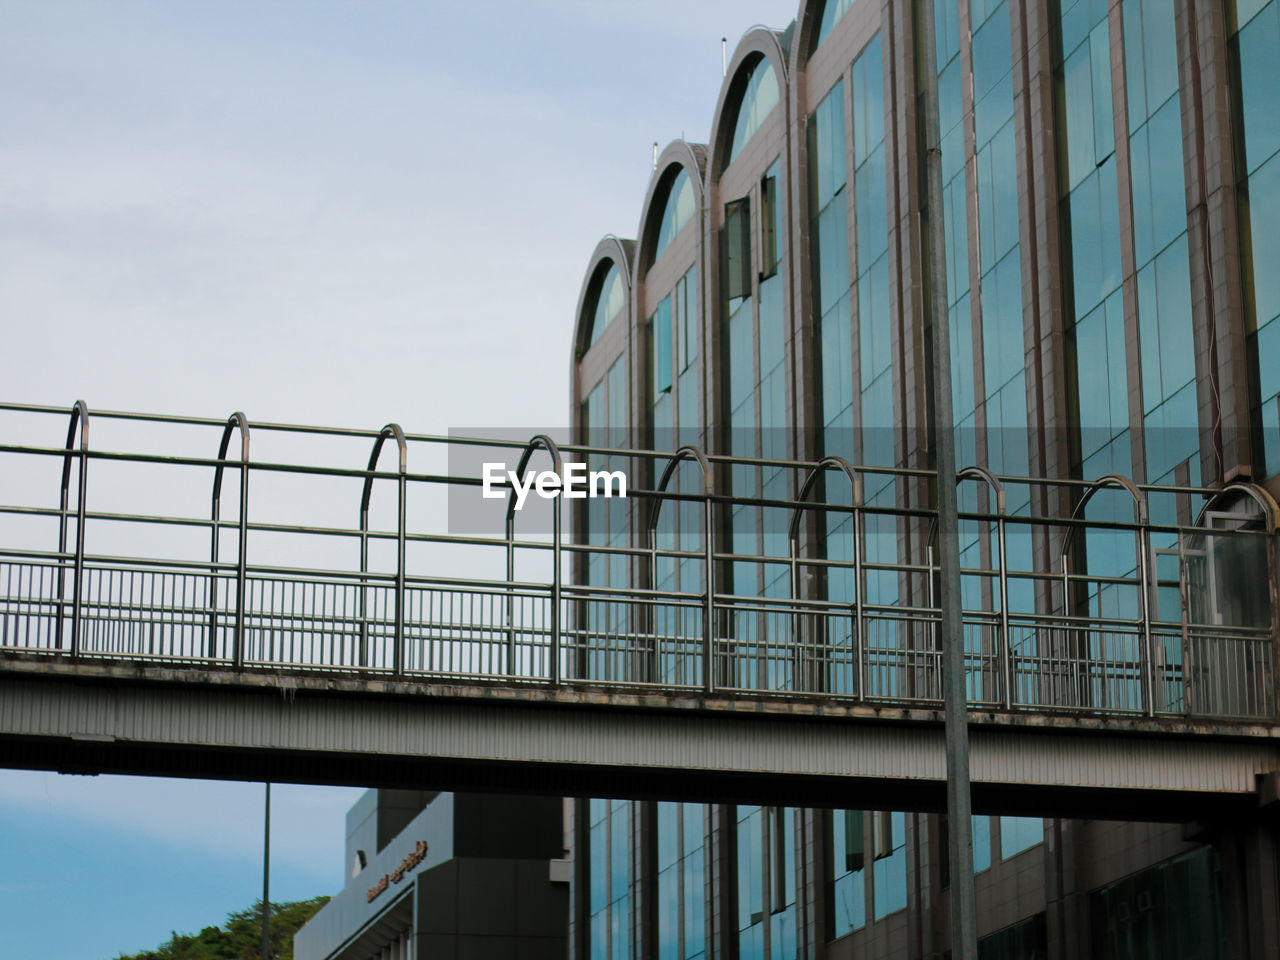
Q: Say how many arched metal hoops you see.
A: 9